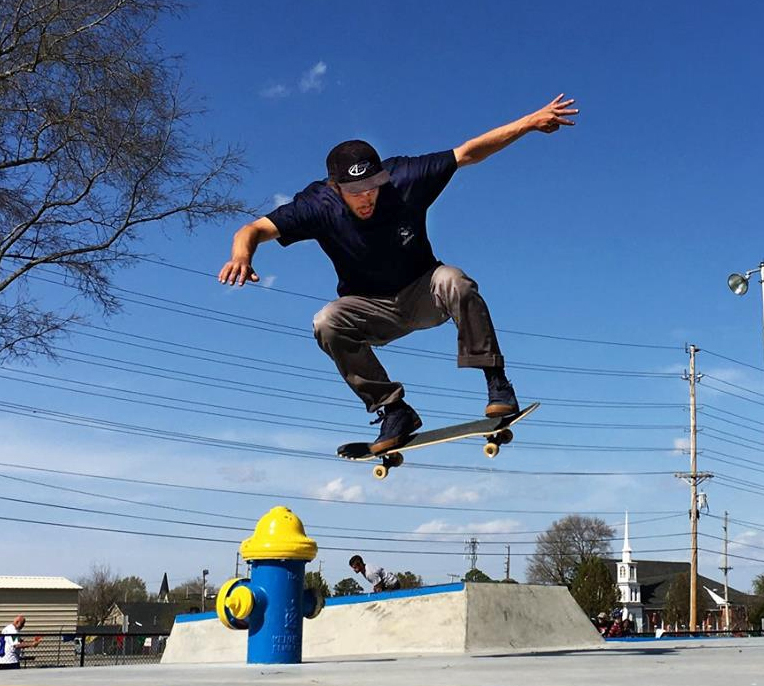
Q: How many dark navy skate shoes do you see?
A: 2